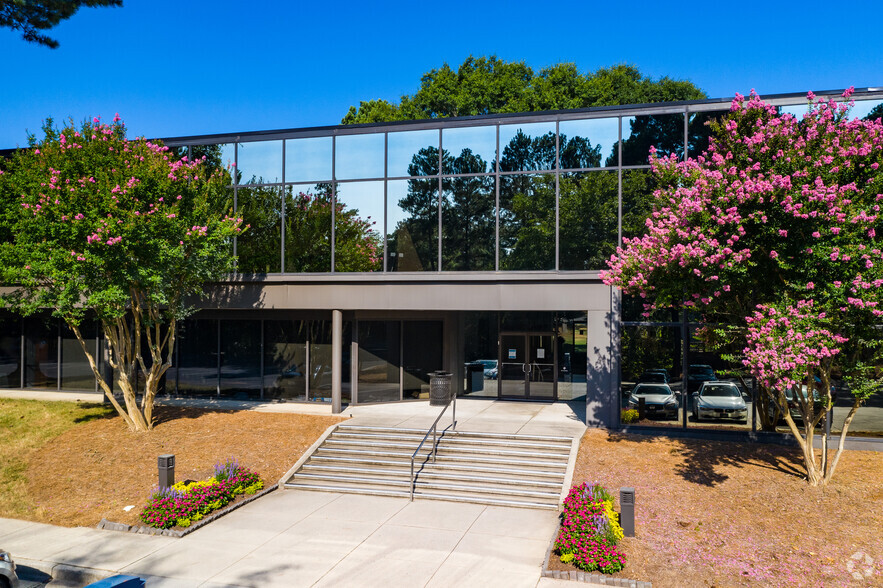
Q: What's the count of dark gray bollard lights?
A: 2